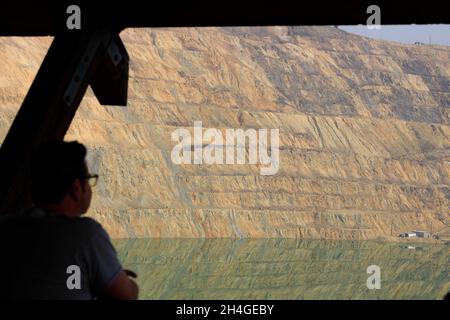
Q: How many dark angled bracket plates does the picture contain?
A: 2